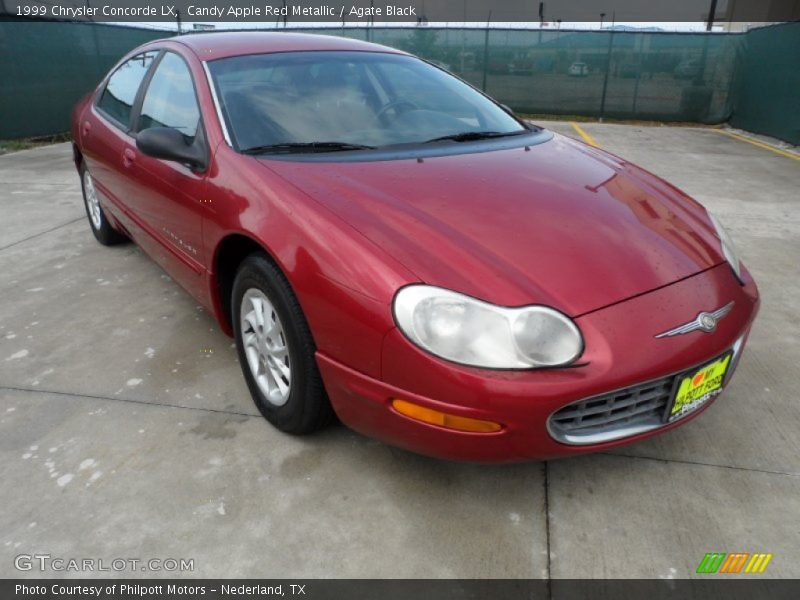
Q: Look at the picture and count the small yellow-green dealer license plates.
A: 1